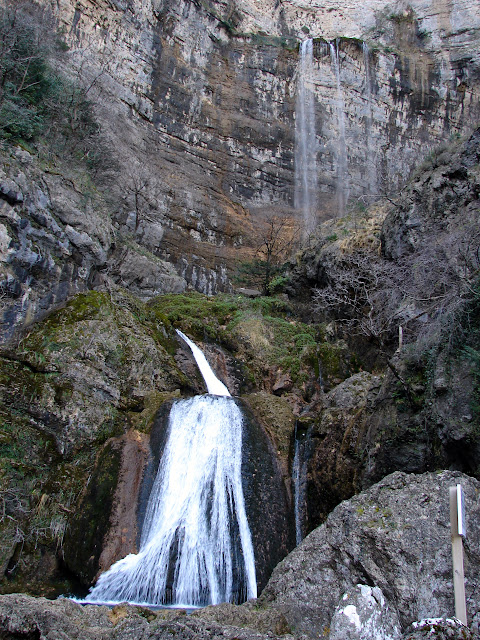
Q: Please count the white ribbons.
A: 0